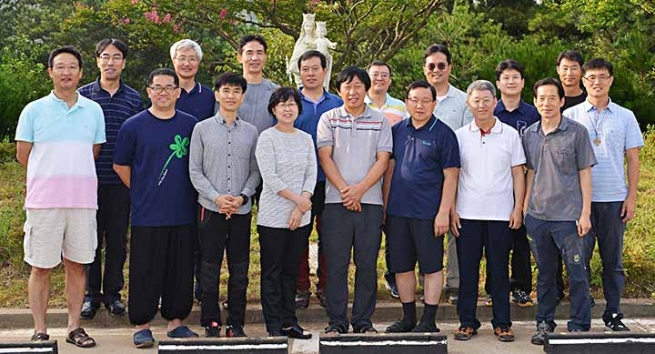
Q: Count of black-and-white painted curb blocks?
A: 4